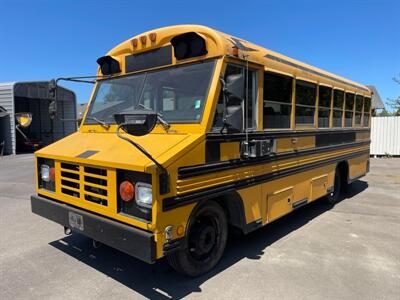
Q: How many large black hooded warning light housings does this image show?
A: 2